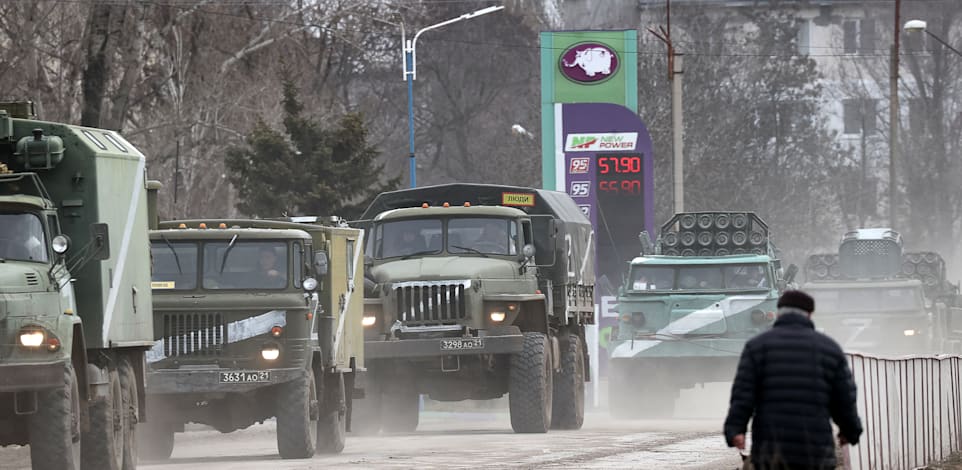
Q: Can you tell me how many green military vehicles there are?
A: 5